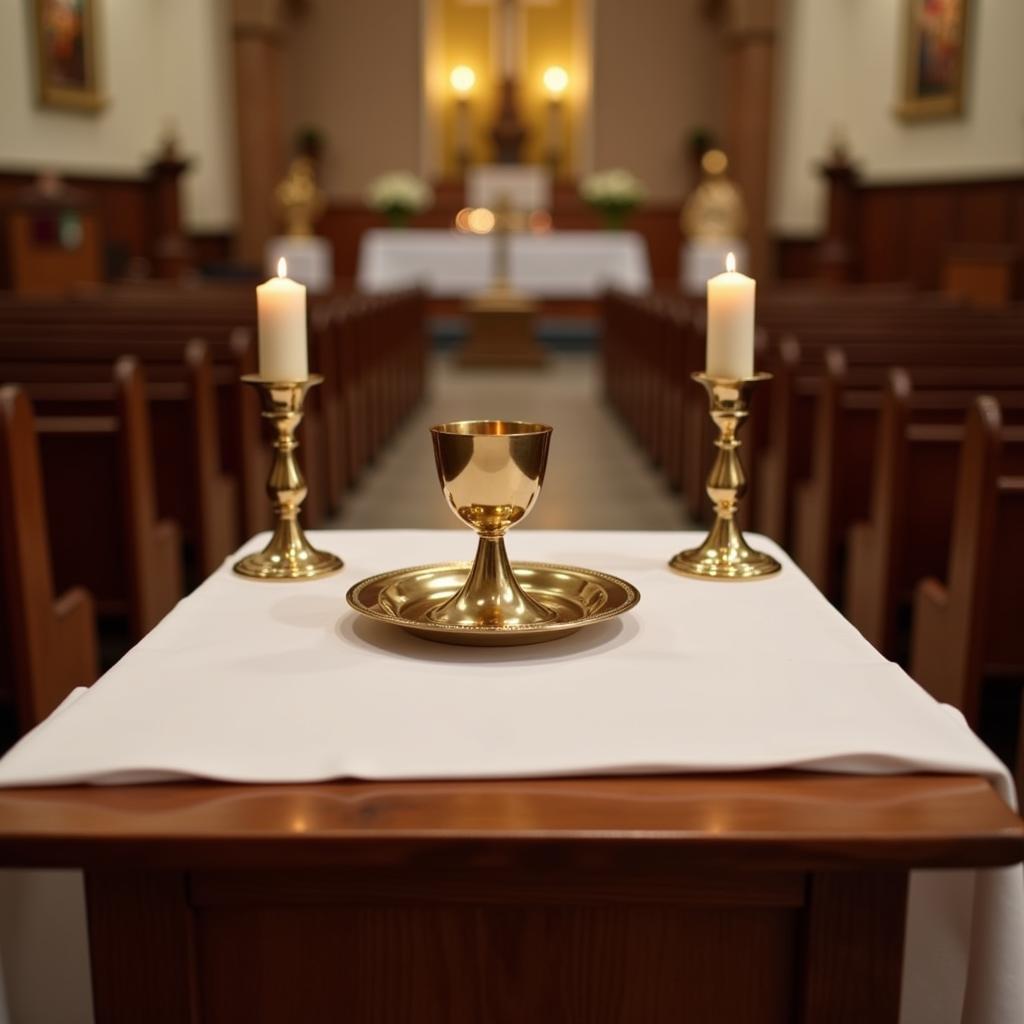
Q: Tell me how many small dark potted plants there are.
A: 2